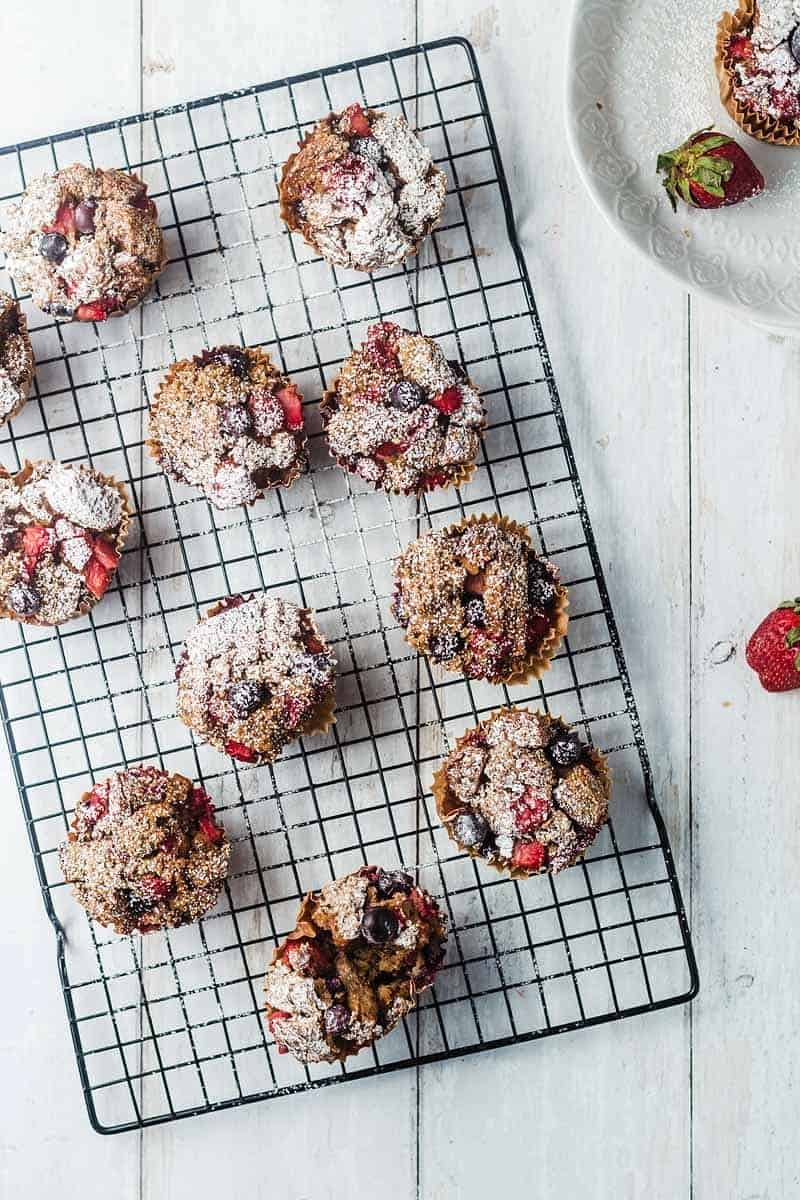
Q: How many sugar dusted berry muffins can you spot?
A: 12